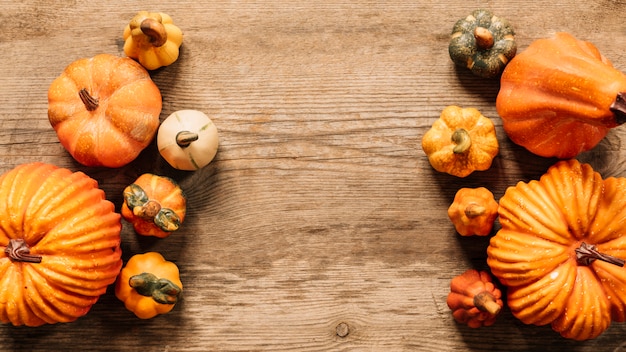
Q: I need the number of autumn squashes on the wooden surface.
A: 12